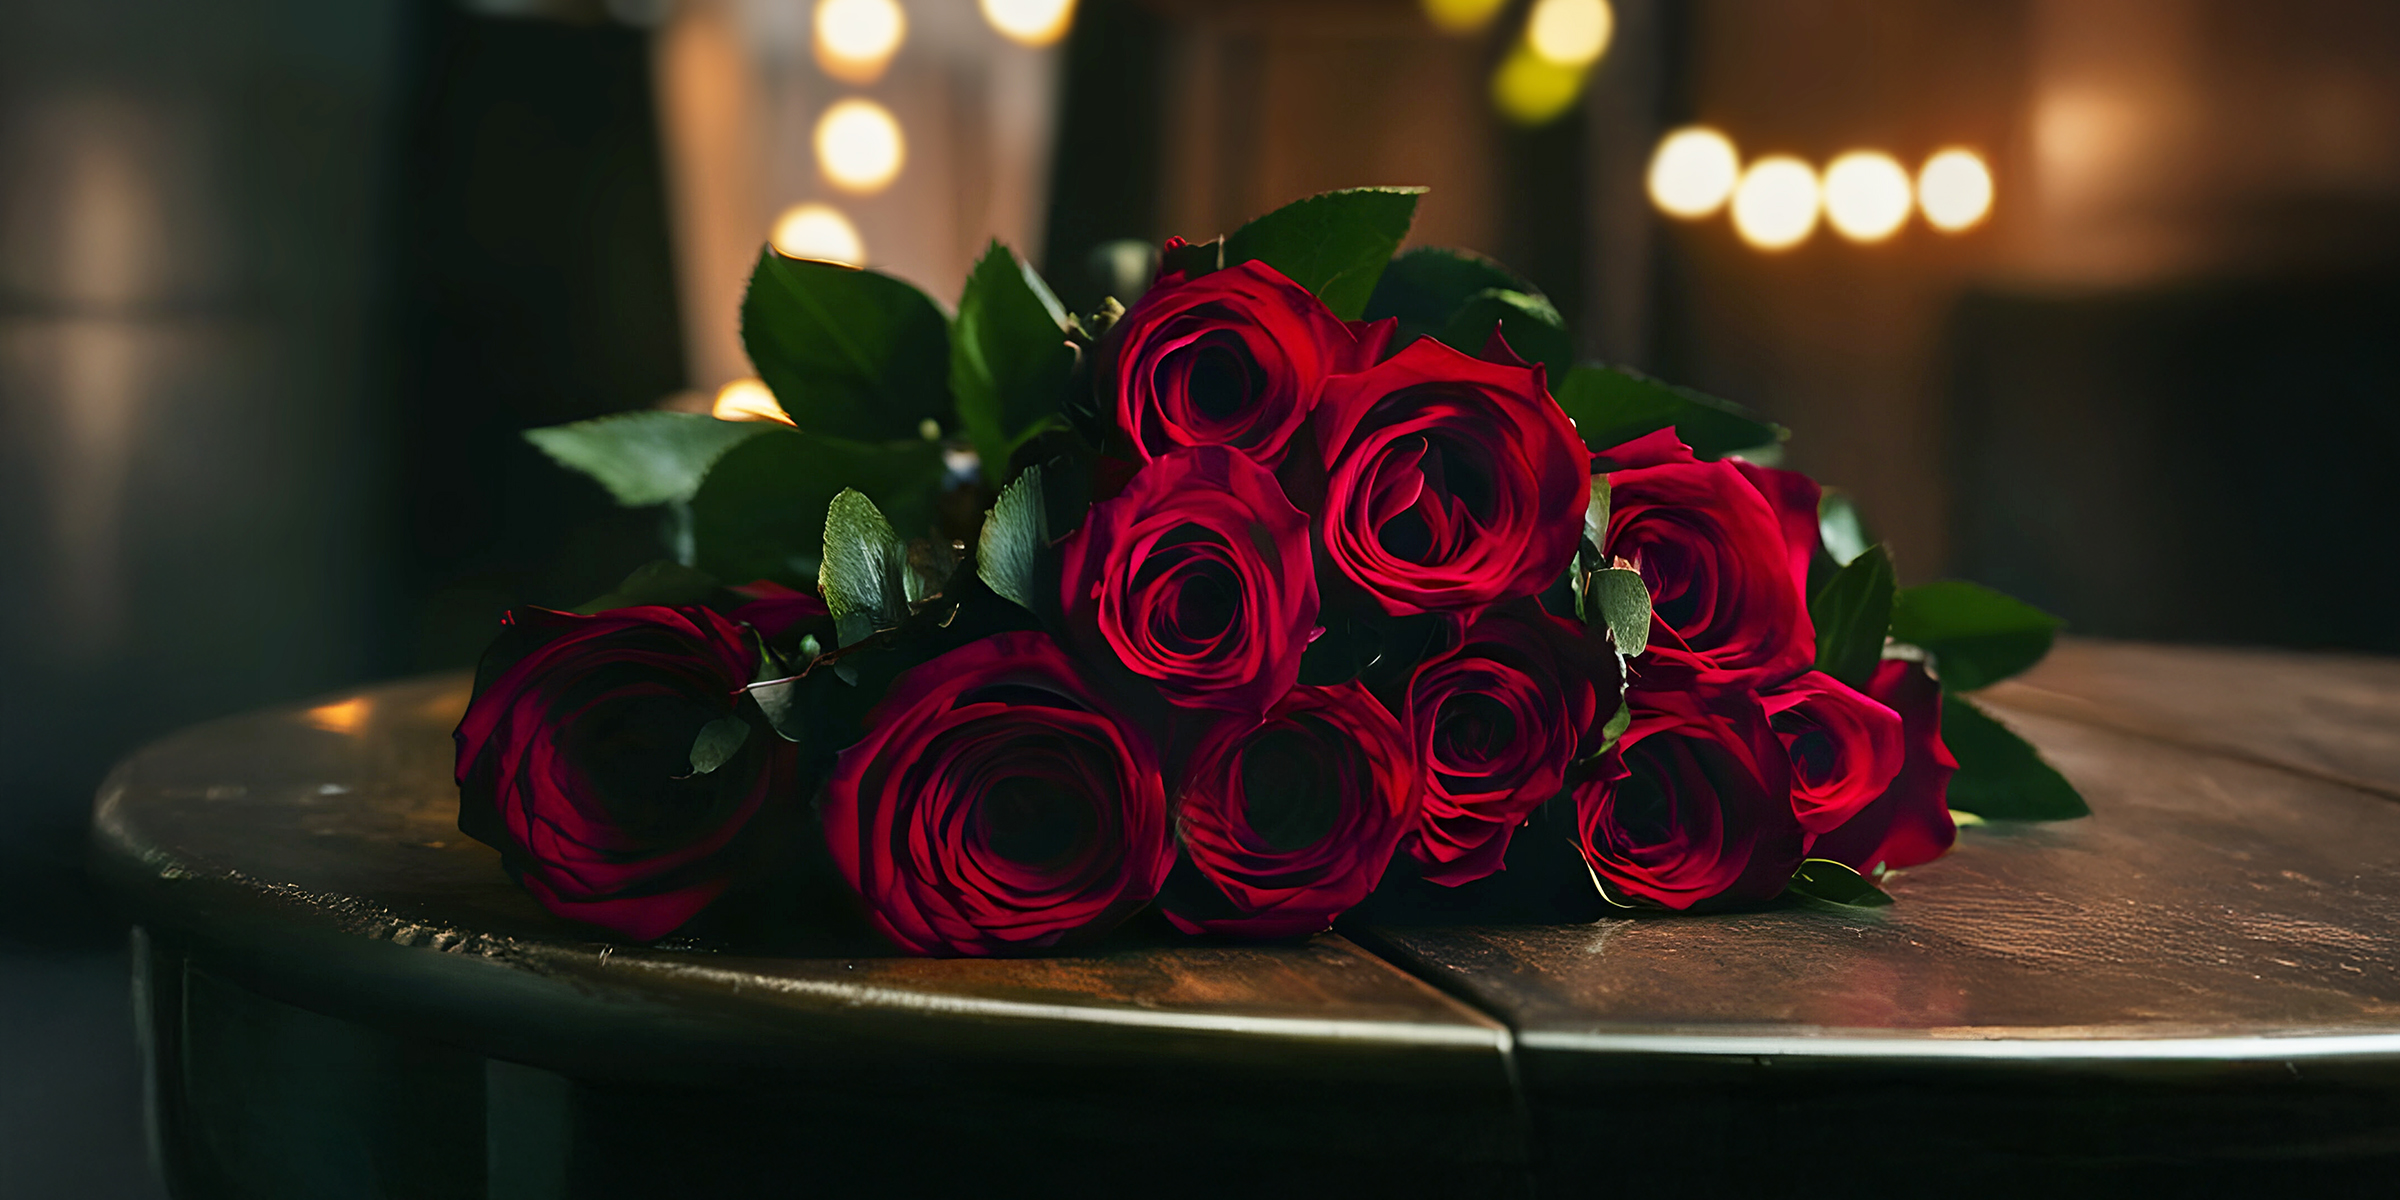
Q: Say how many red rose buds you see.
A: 10